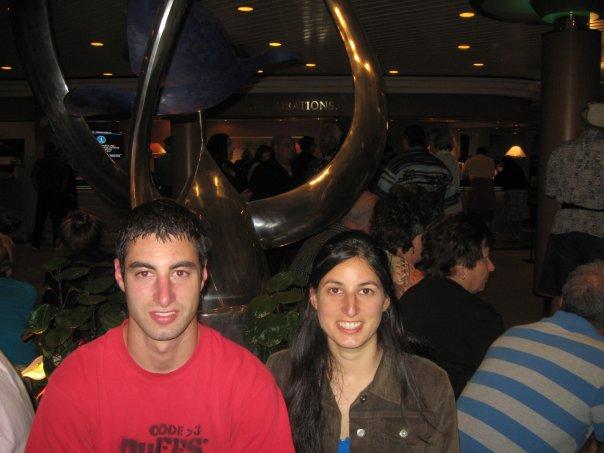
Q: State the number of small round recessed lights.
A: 11